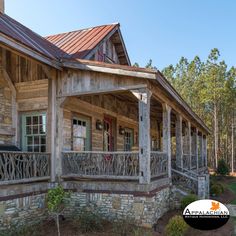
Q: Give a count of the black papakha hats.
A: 0